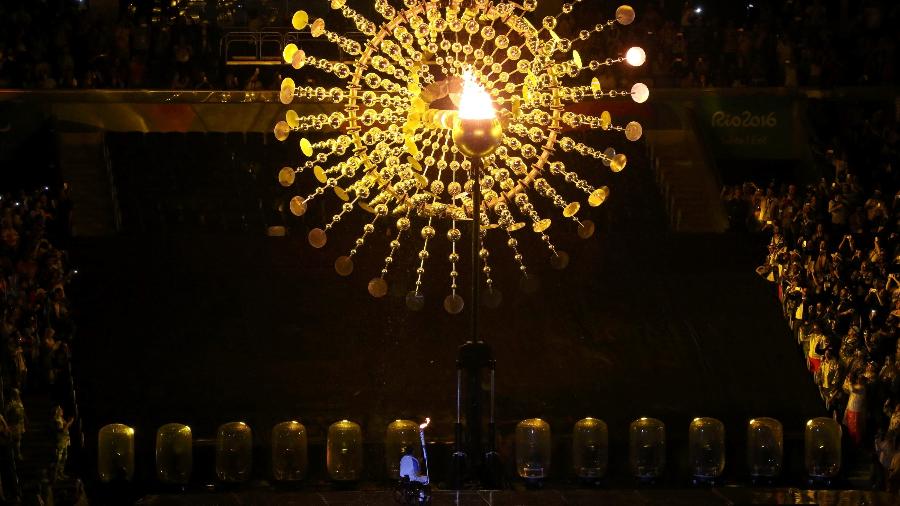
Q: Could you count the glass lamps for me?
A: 12